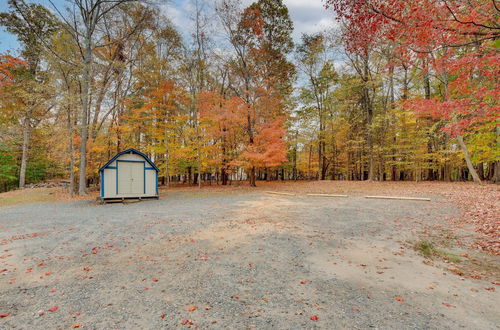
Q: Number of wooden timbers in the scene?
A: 3